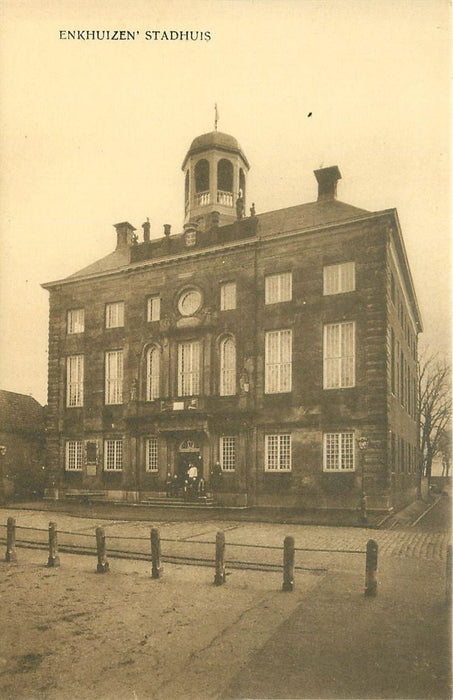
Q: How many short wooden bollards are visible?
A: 7